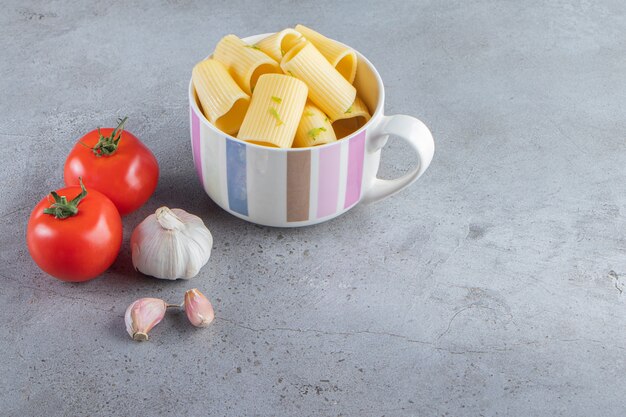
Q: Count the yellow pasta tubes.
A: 8